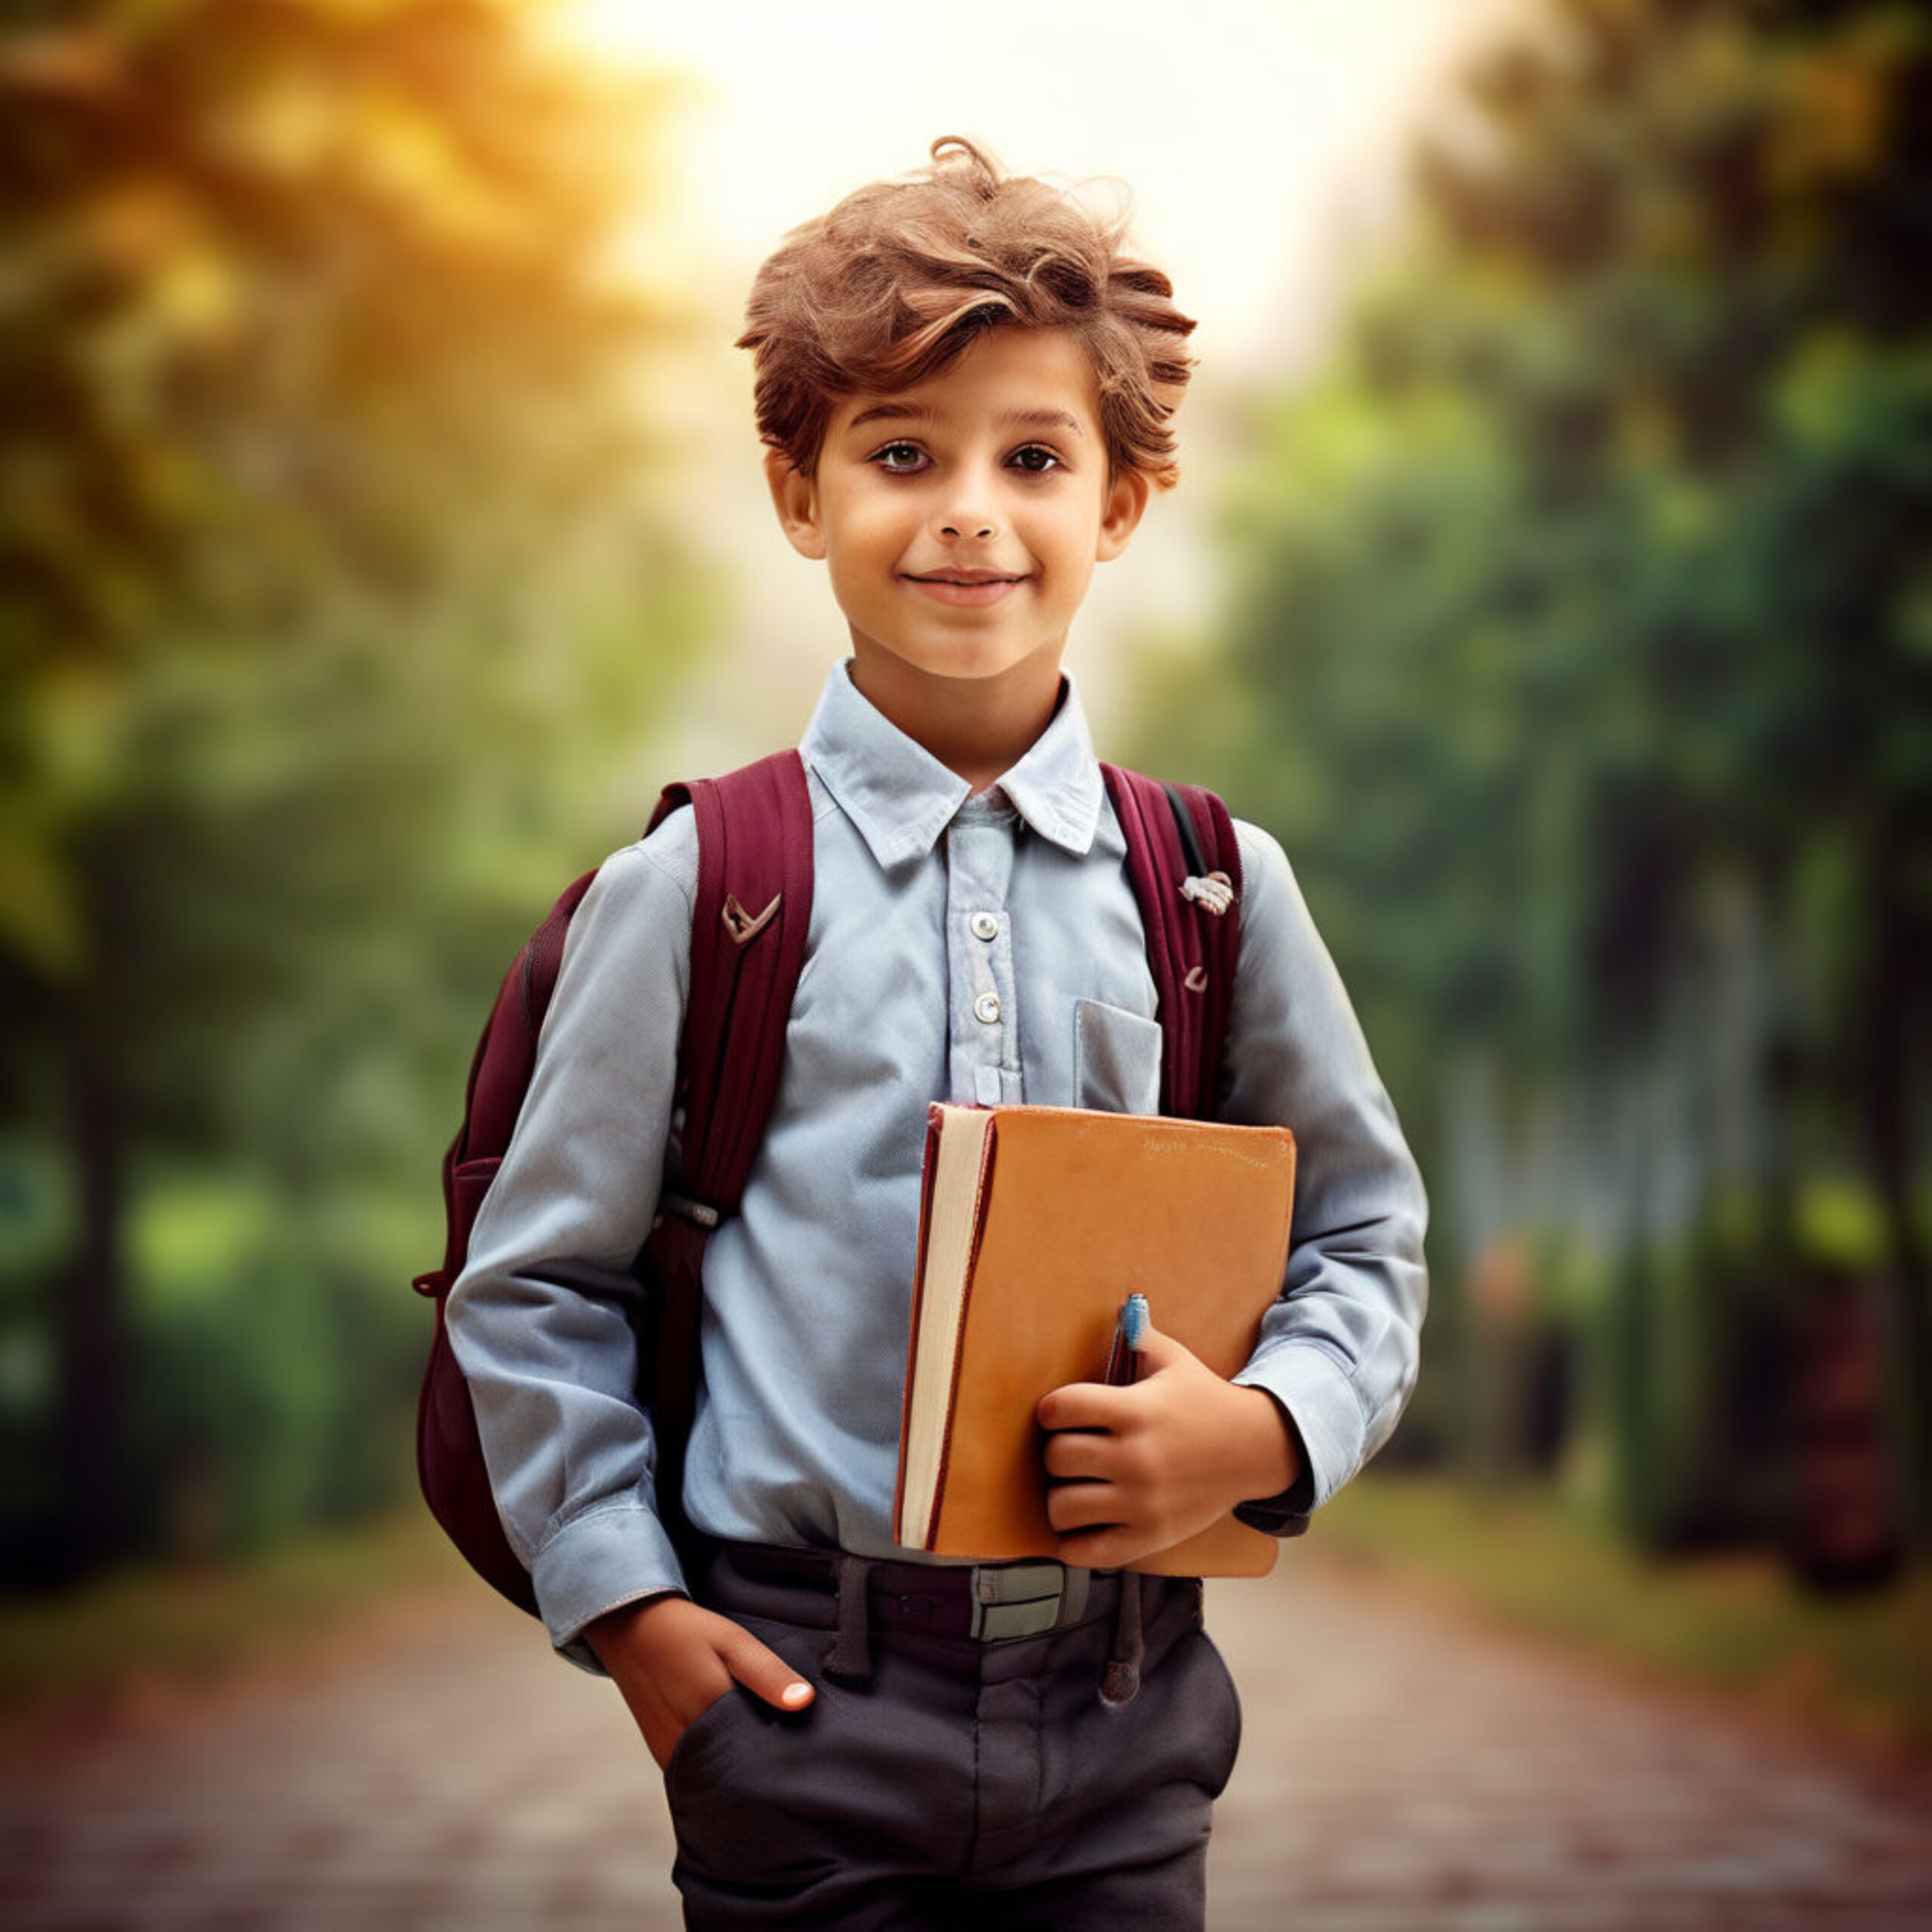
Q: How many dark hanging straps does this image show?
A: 2